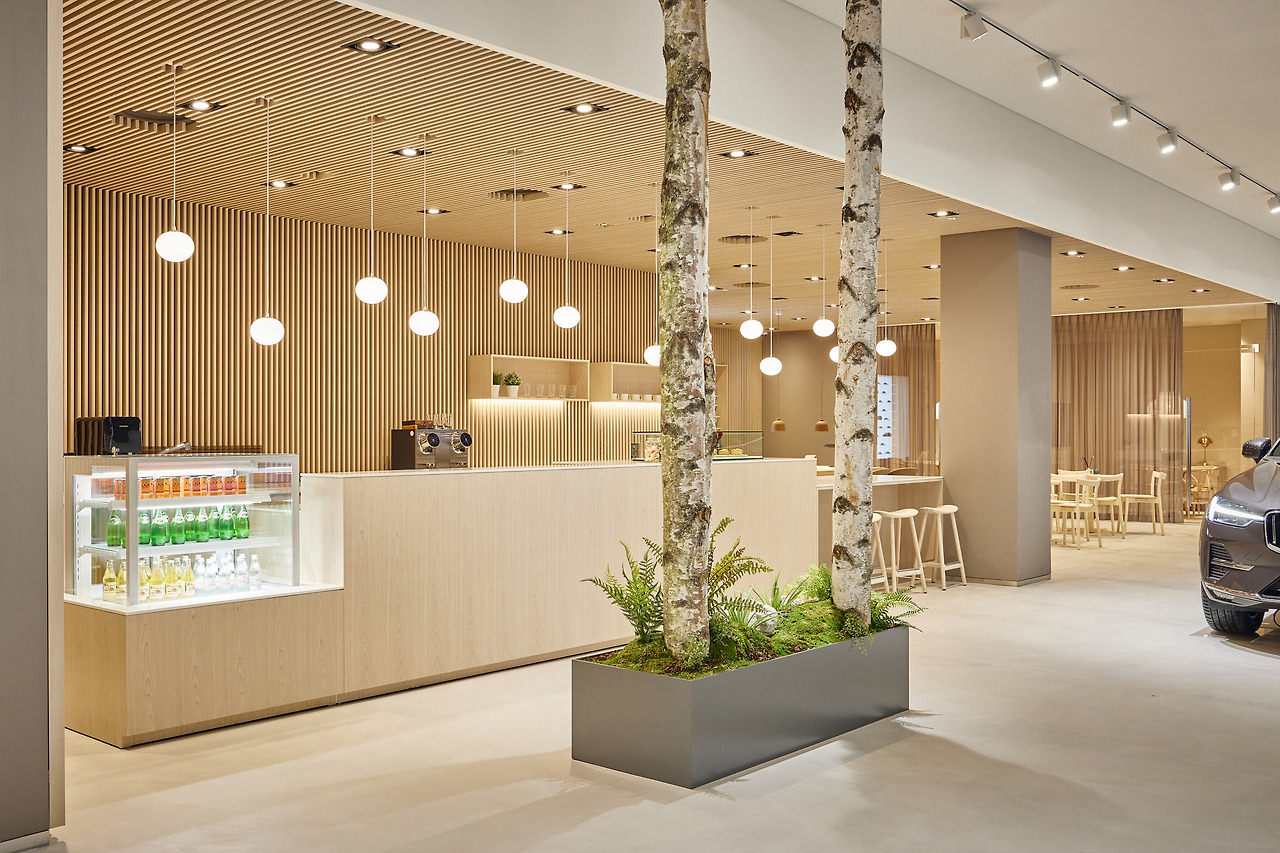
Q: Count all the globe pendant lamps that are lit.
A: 12